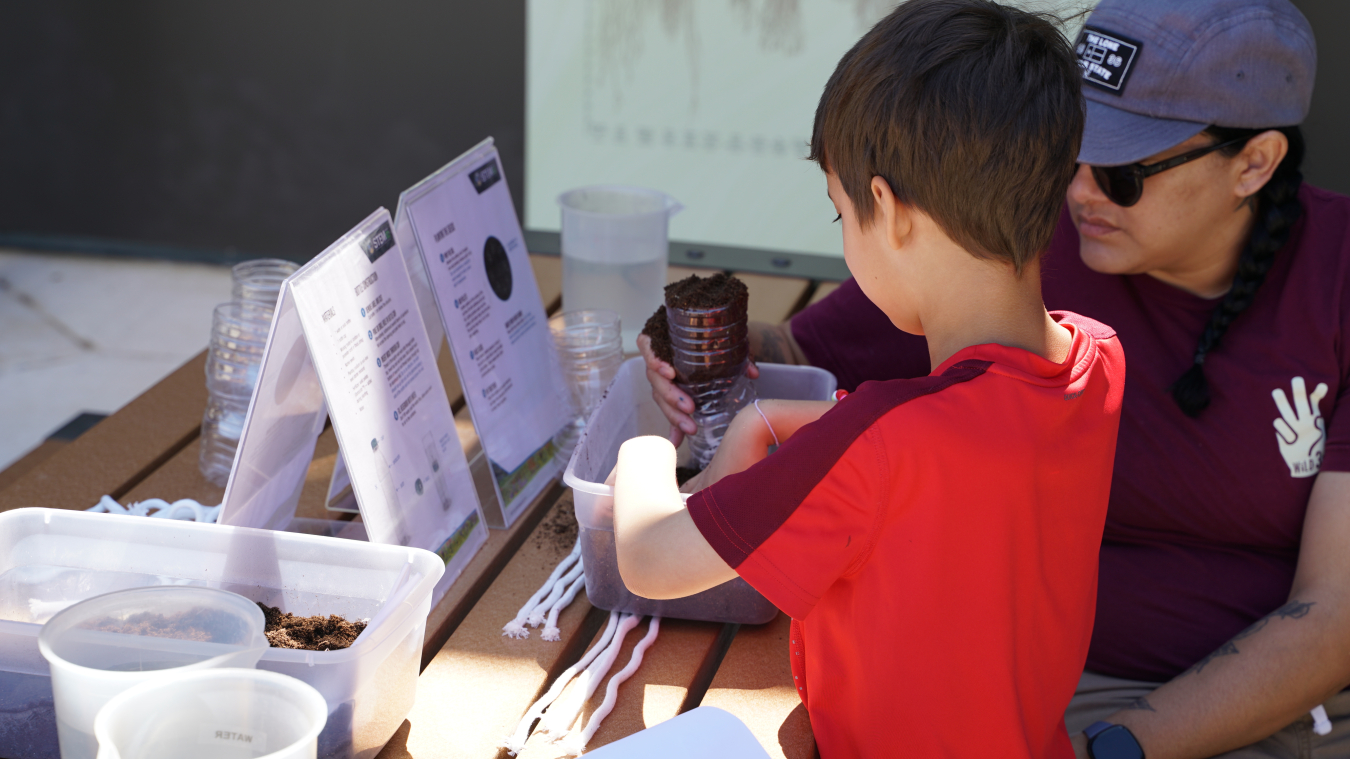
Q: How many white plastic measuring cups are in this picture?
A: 3